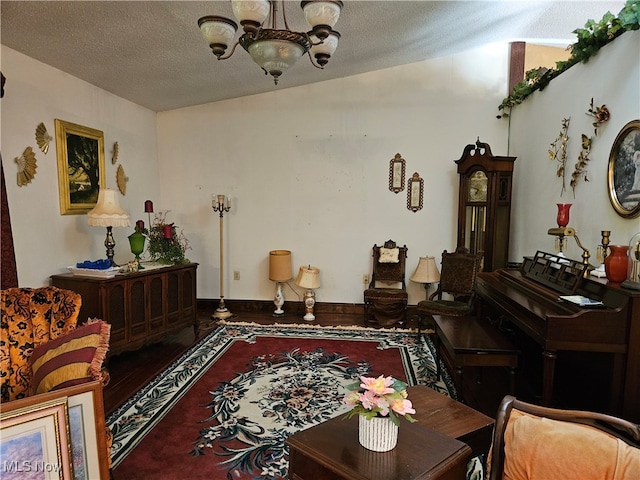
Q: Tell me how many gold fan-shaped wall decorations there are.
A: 4